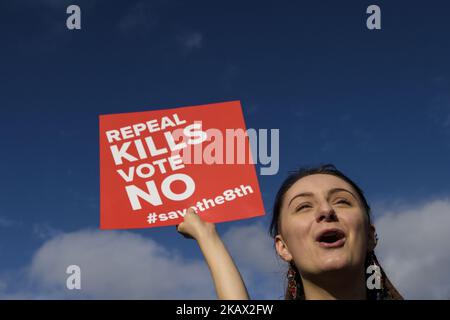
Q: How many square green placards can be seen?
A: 0